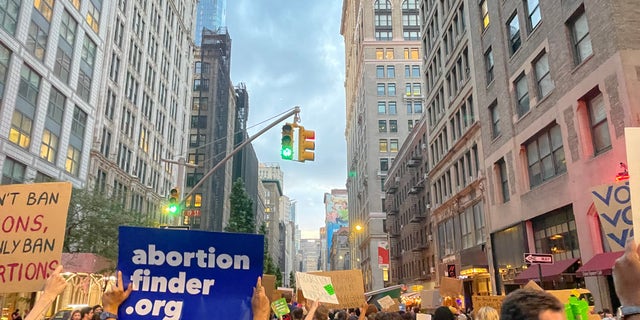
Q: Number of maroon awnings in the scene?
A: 2